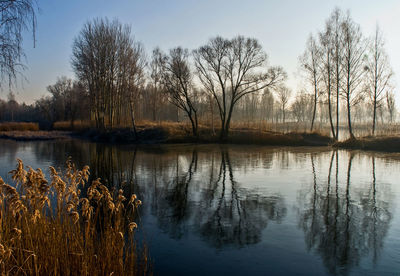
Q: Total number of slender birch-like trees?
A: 5